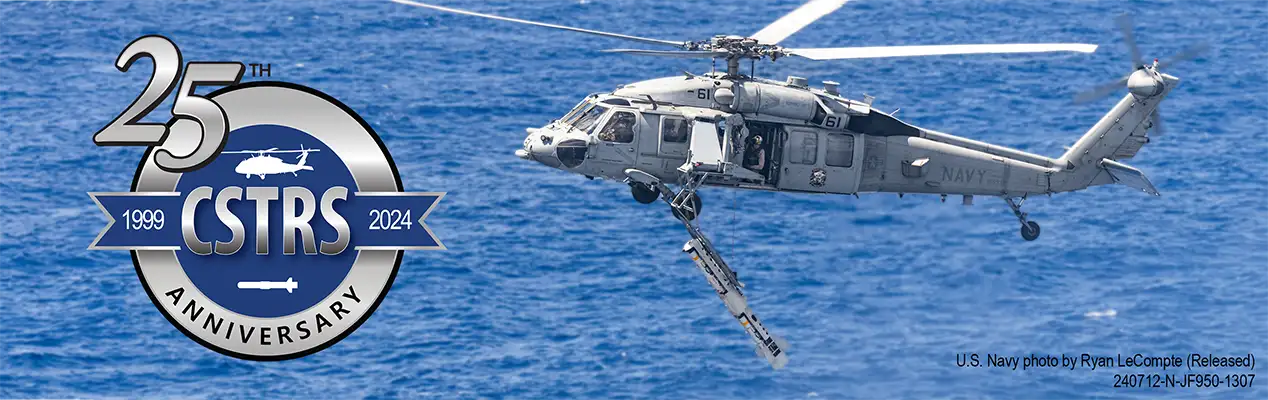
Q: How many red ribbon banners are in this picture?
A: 0